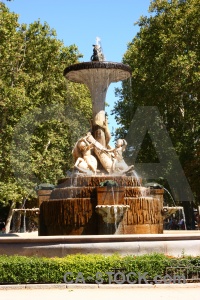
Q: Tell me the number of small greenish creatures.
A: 3